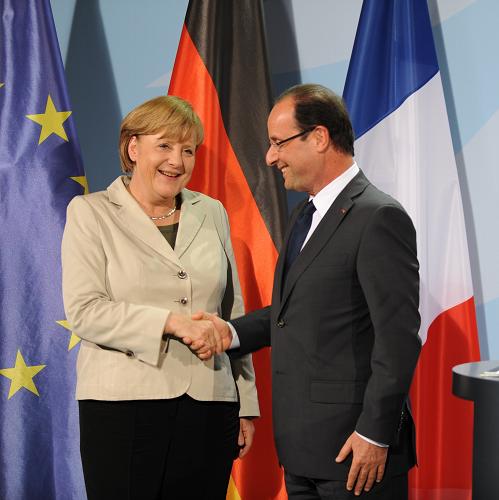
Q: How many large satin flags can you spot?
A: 3